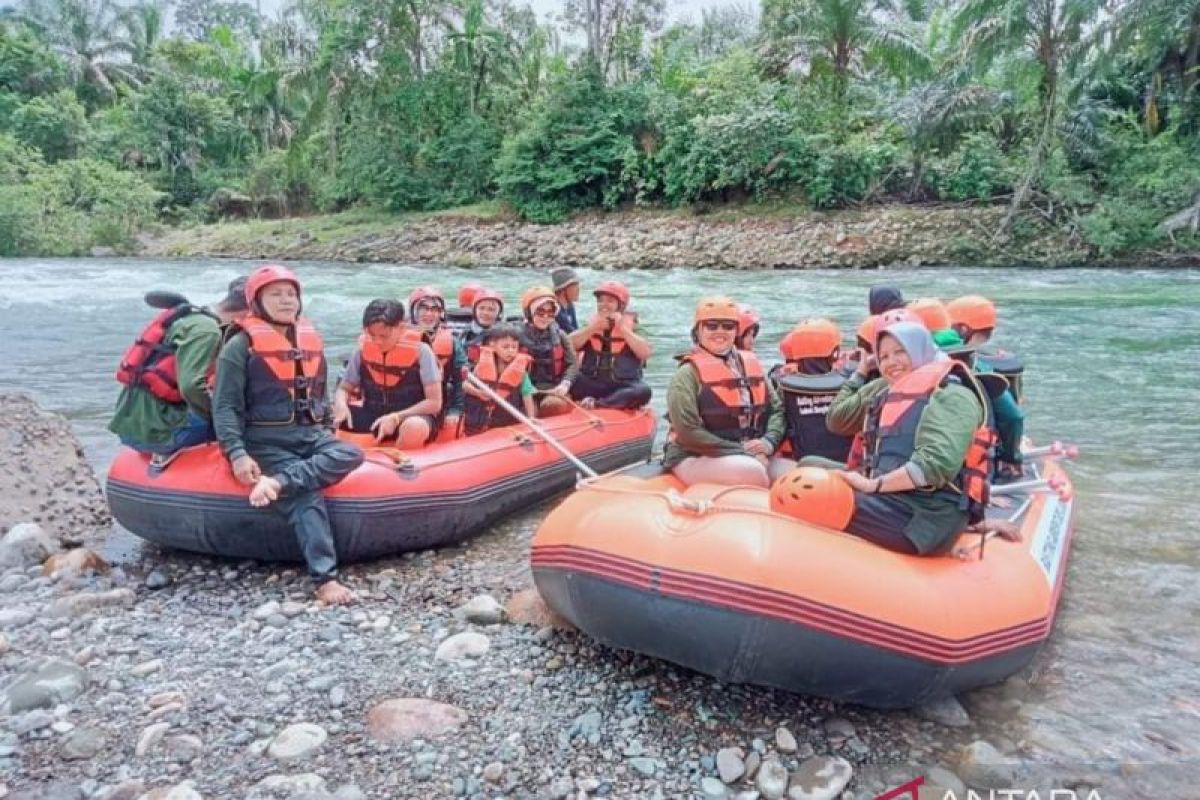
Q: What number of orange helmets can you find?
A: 7